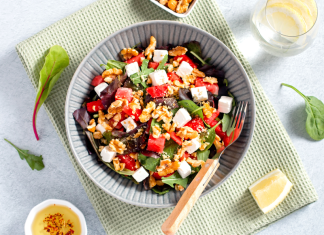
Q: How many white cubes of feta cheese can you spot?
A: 14